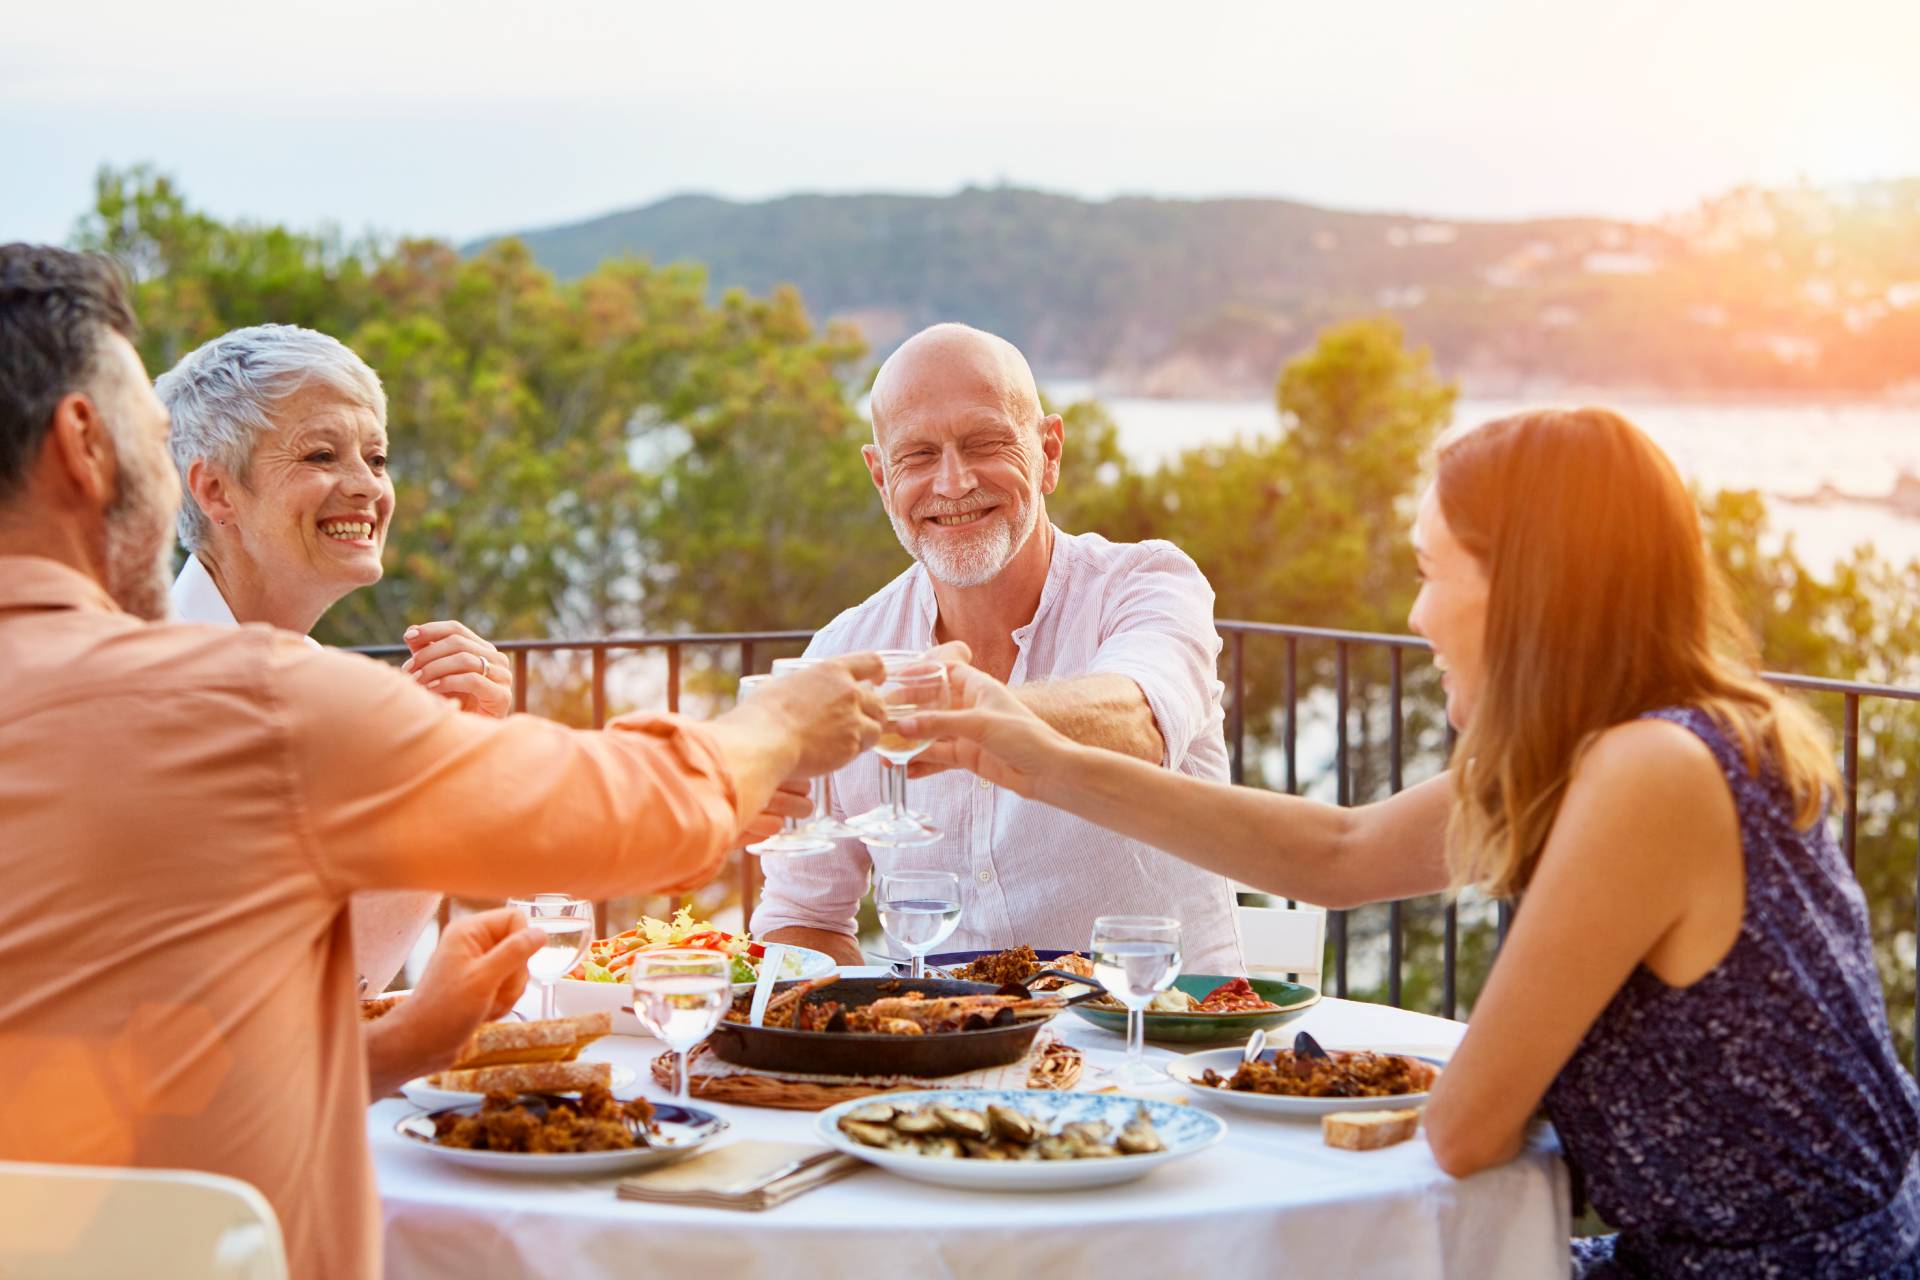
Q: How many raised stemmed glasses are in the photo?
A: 4